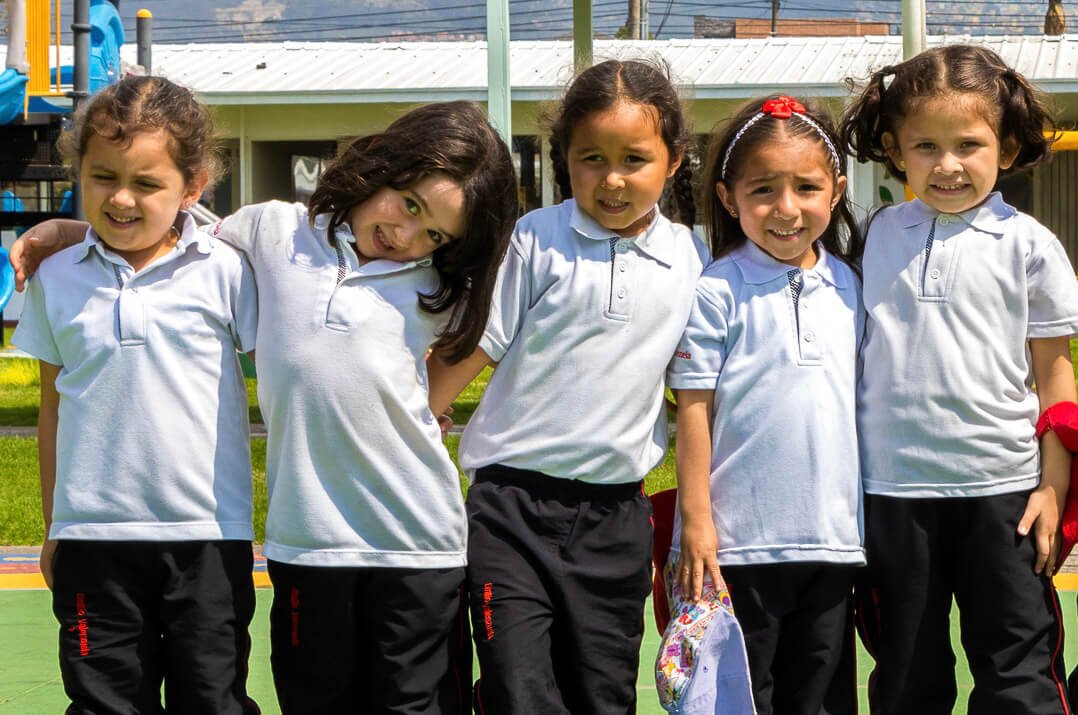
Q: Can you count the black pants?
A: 5